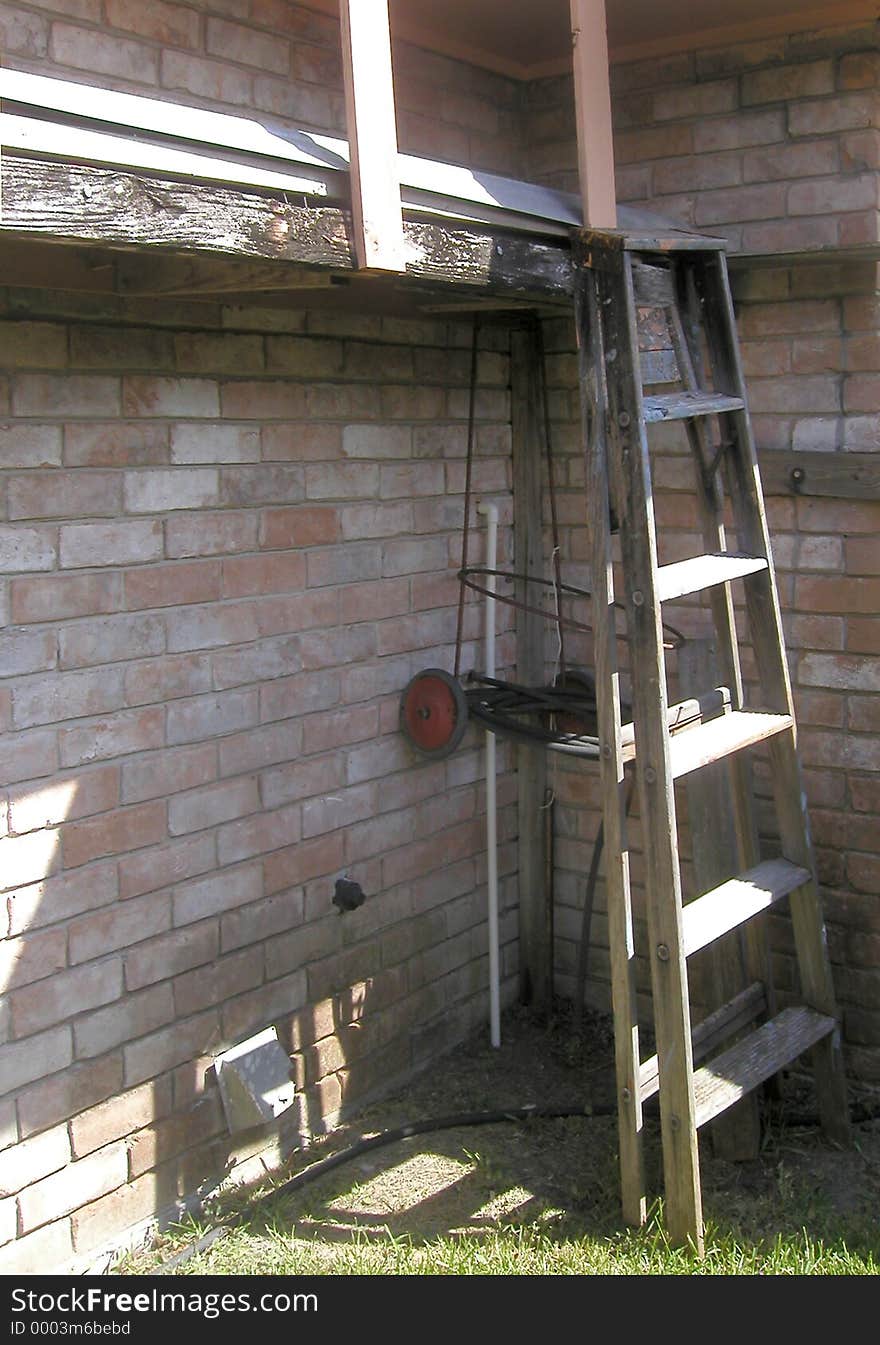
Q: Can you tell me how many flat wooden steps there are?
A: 5